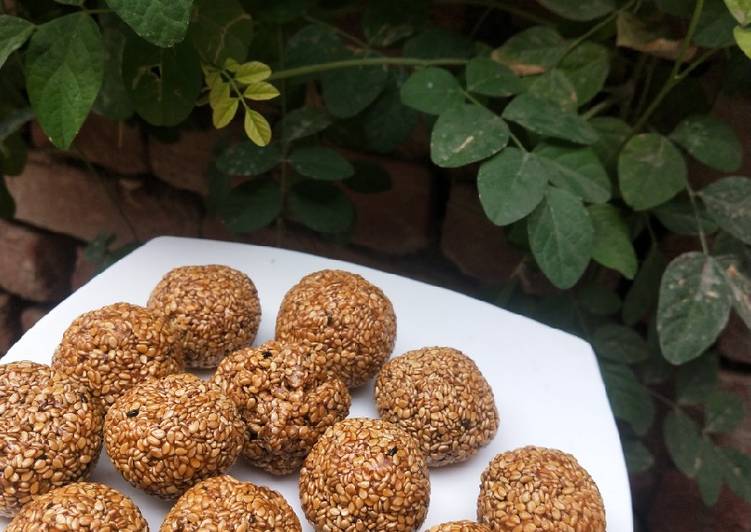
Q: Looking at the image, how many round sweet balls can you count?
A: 12